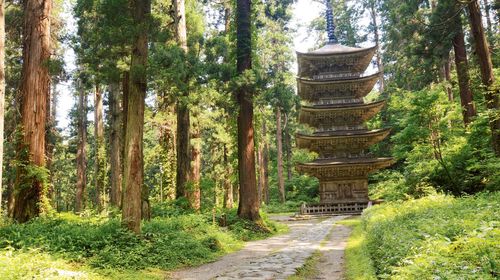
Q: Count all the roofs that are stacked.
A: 5